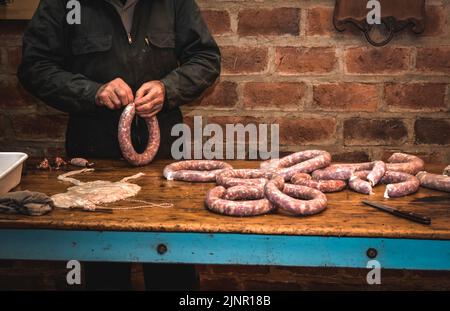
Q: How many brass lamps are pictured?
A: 0